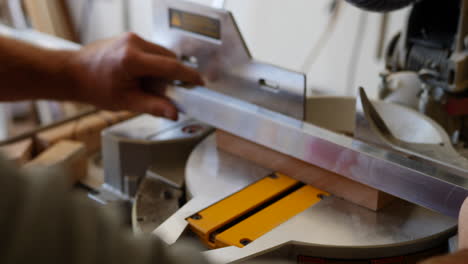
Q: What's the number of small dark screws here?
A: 4